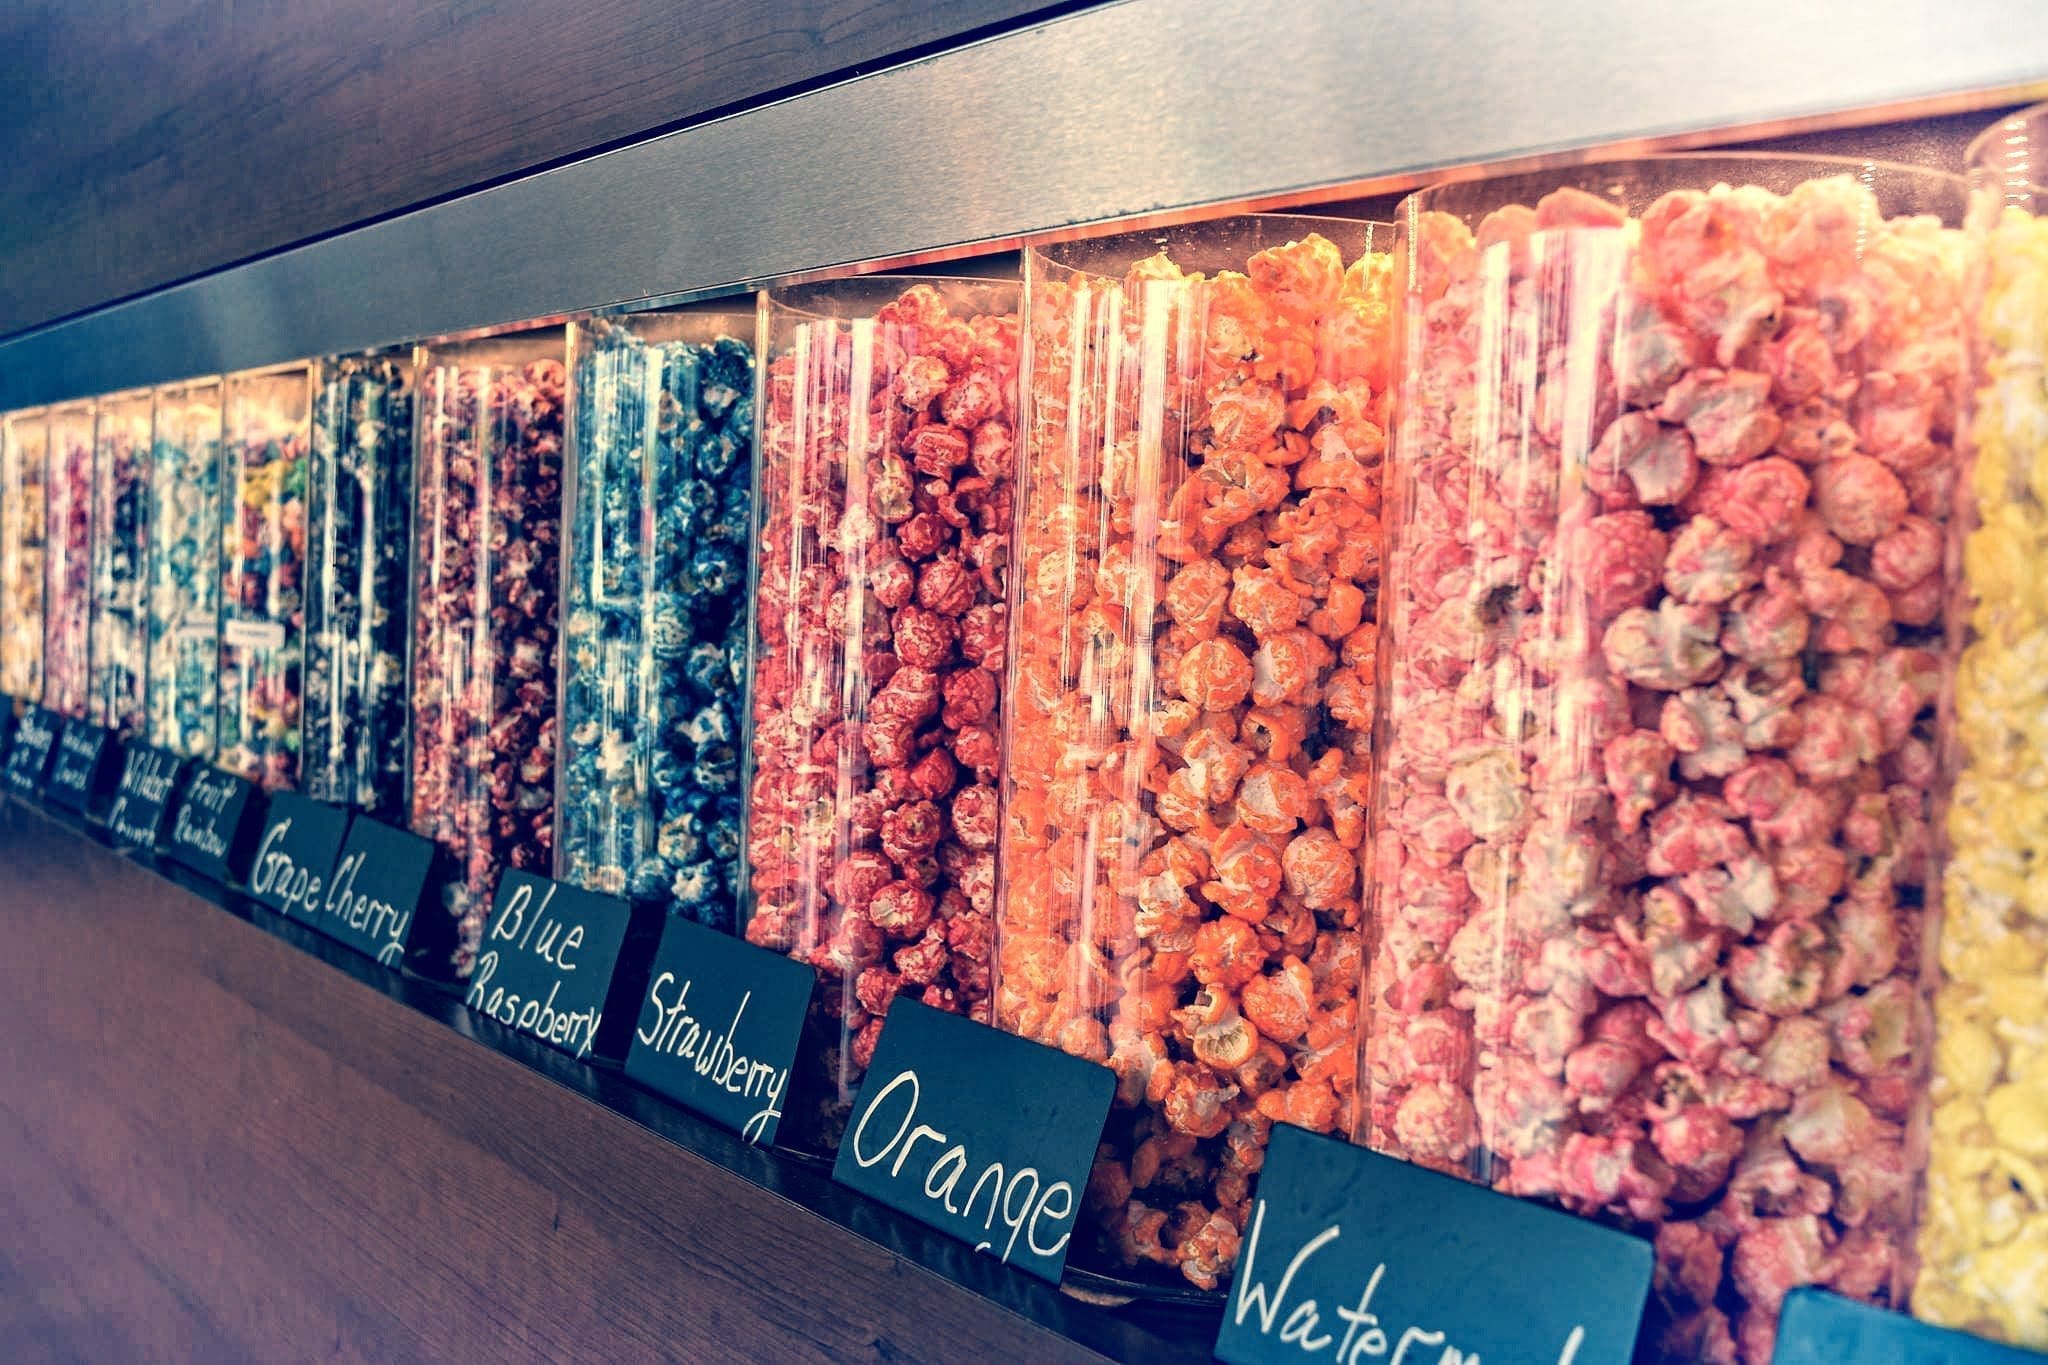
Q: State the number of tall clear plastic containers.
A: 12